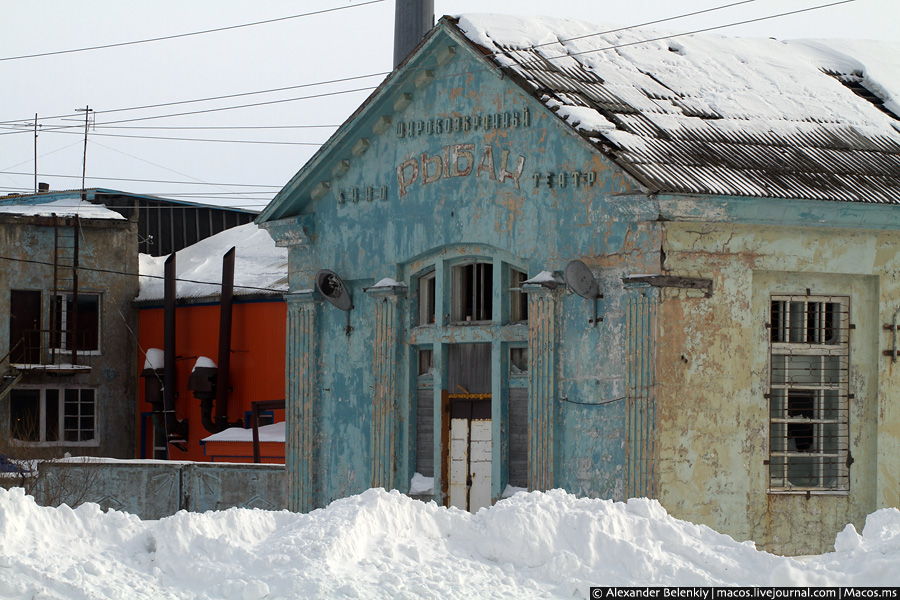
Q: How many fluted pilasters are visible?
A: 4